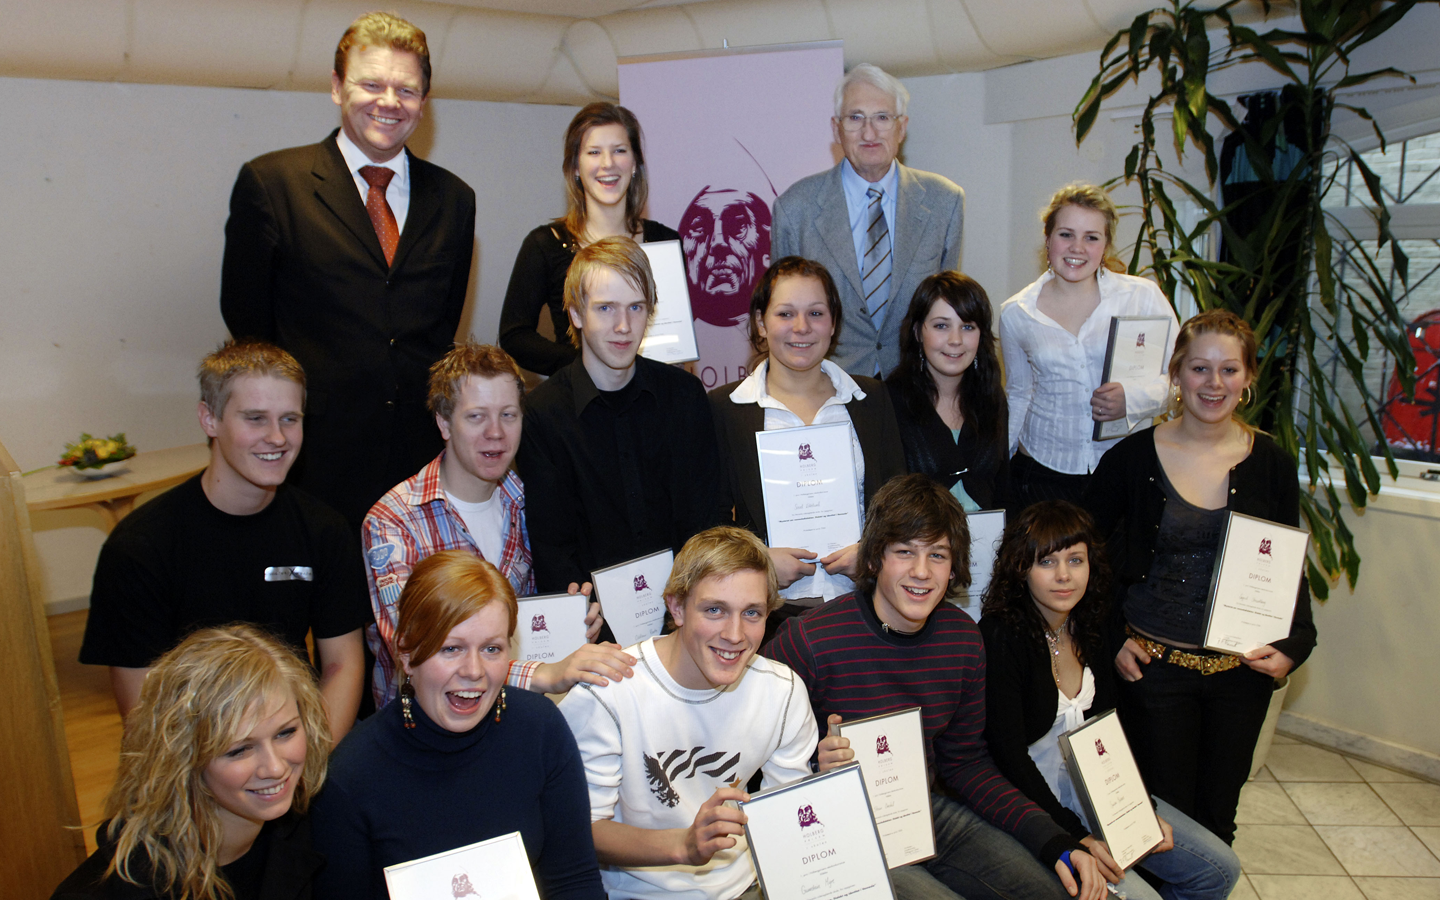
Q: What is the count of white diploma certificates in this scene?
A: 11